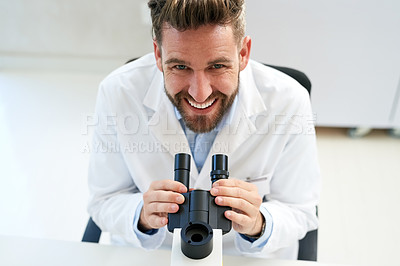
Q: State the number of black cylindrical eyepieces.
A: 2